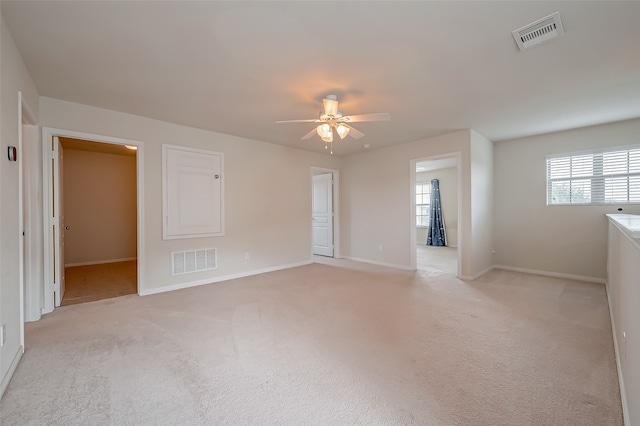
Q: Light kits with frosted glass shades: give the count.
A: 1